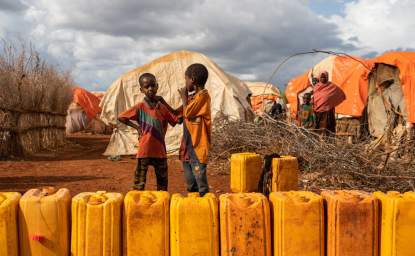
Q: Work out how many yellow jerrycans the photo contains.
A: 11